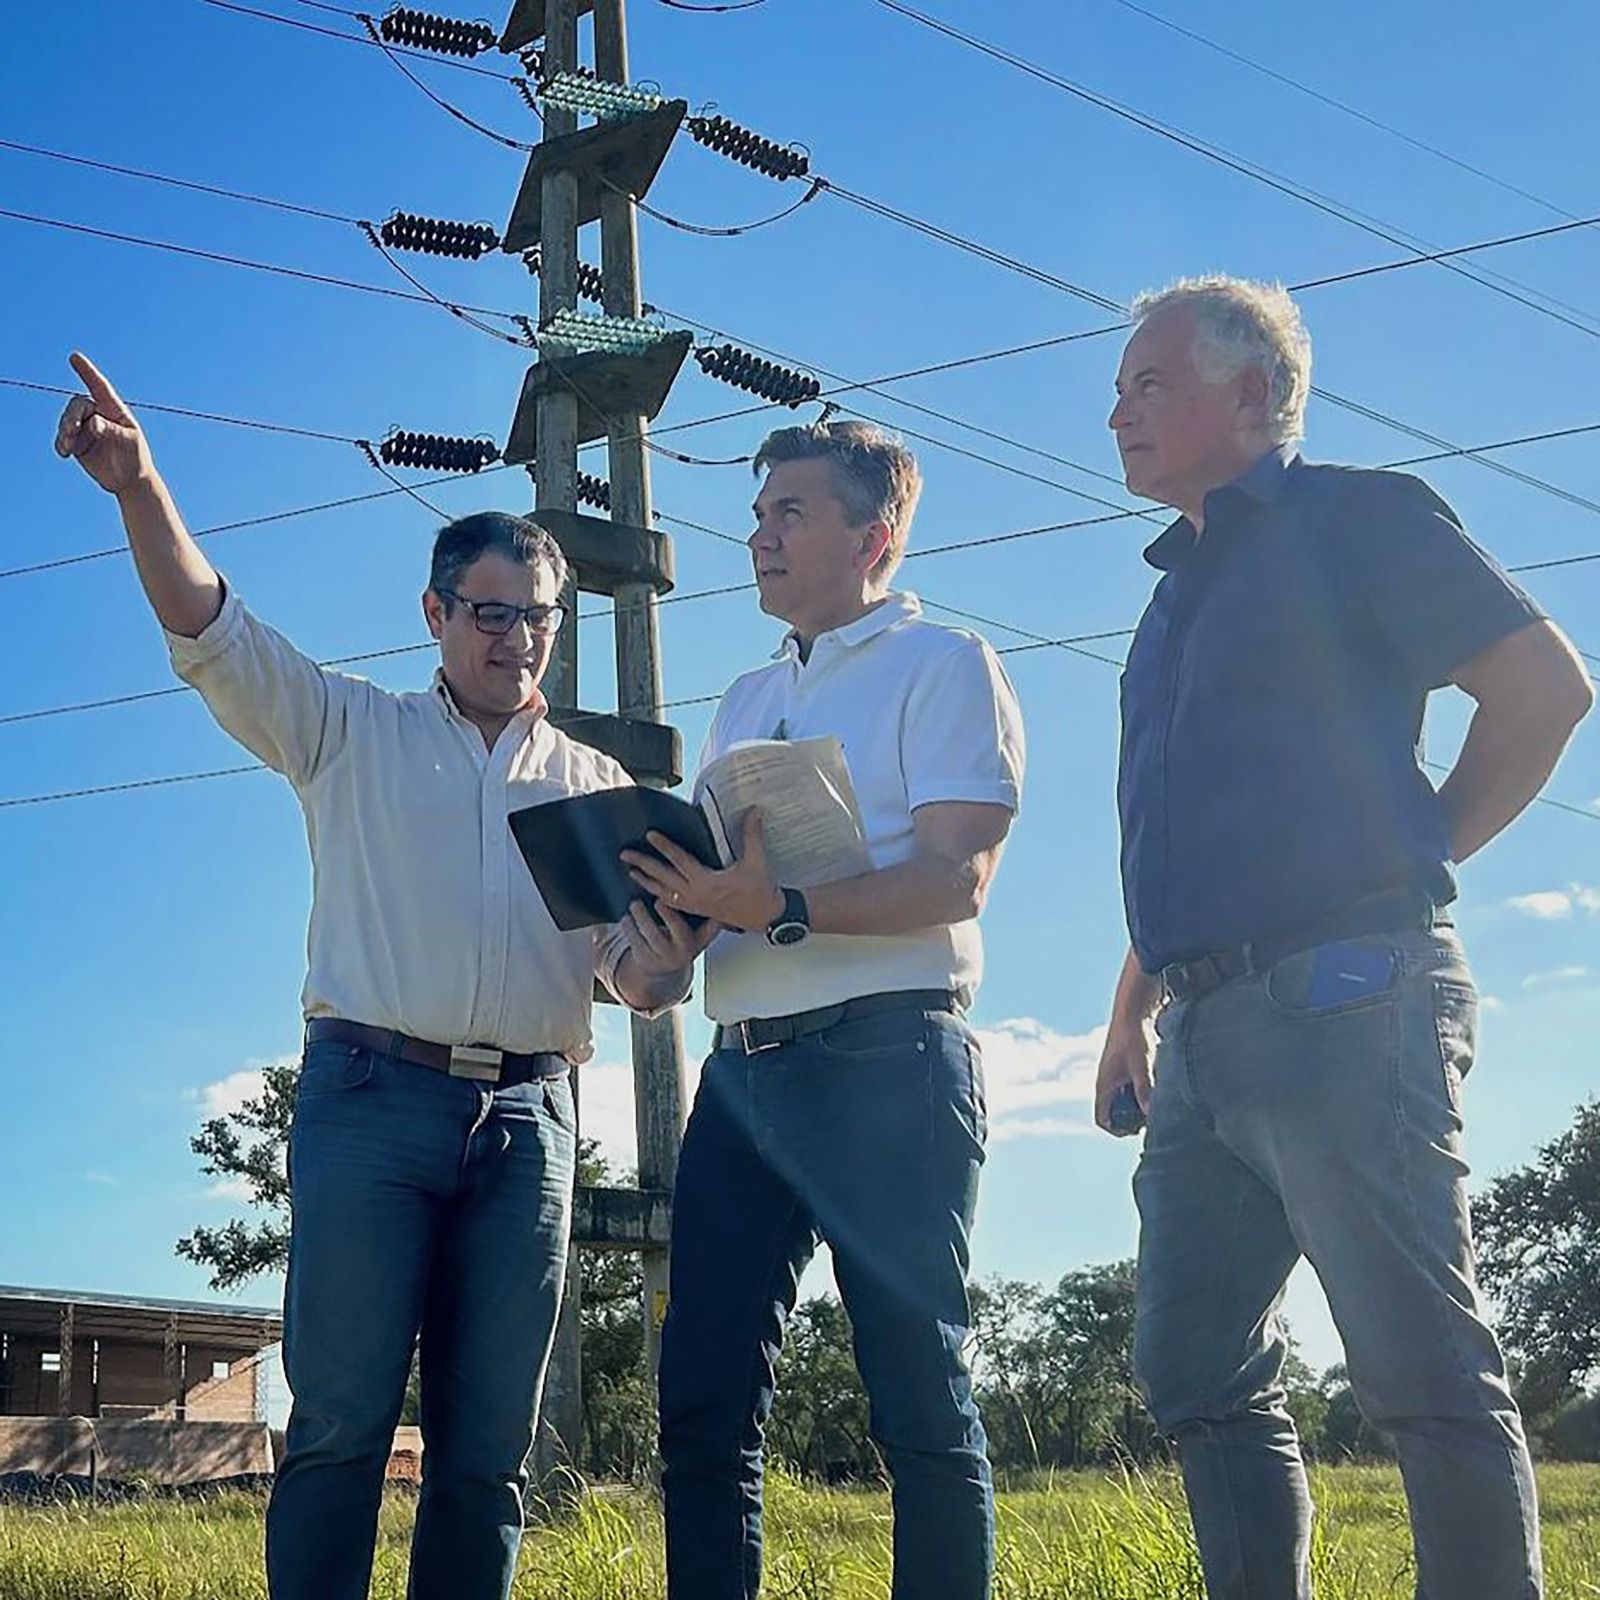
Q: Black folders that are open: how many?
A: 1